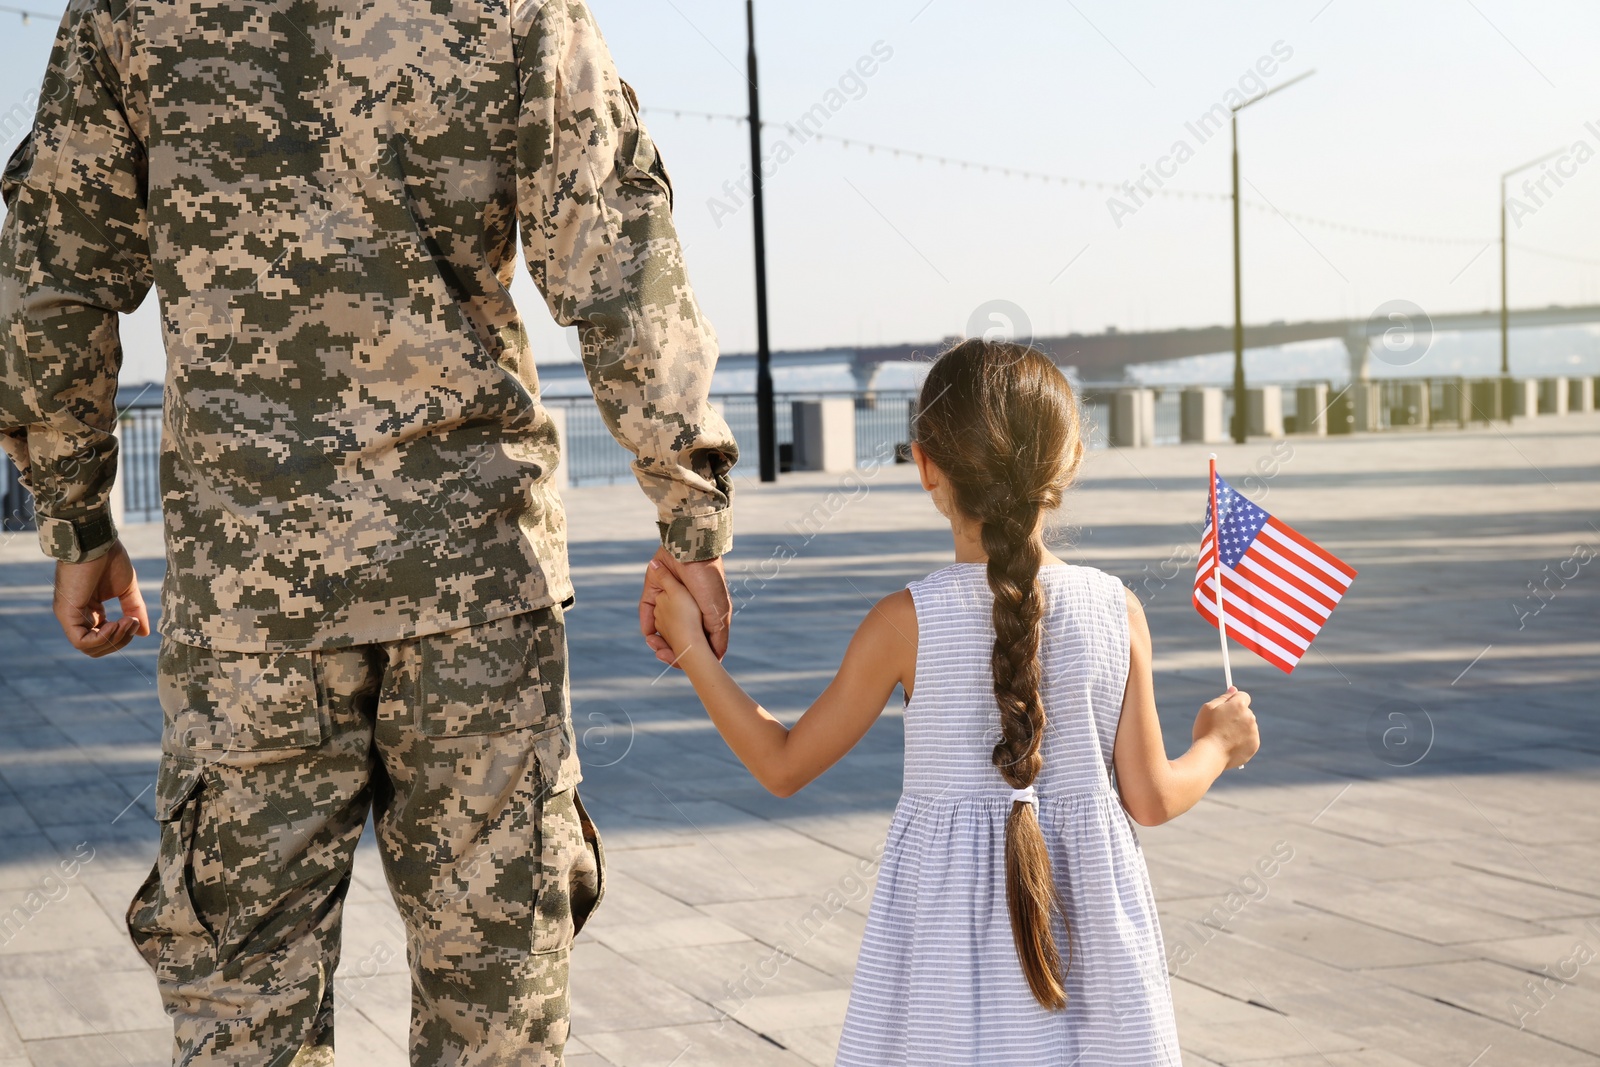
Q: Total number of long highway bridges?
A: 1